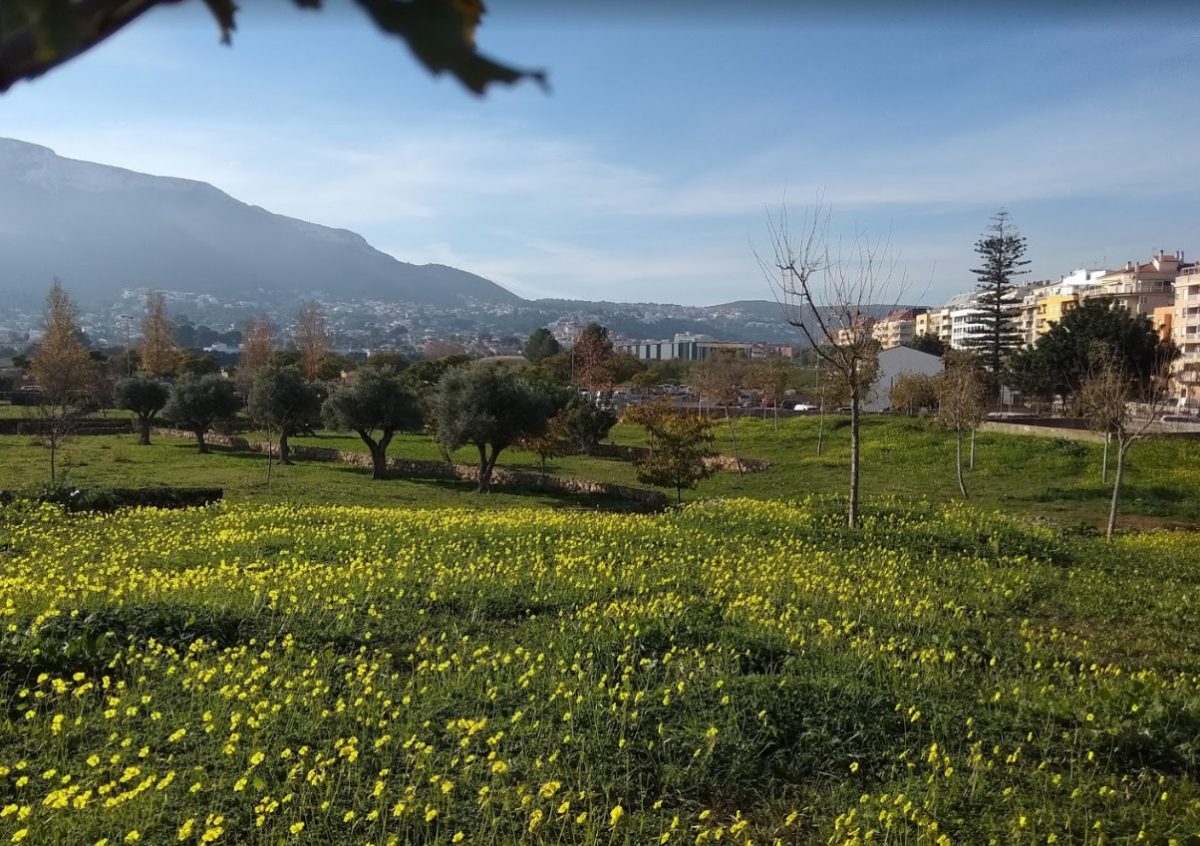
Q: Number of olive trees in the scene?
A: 5